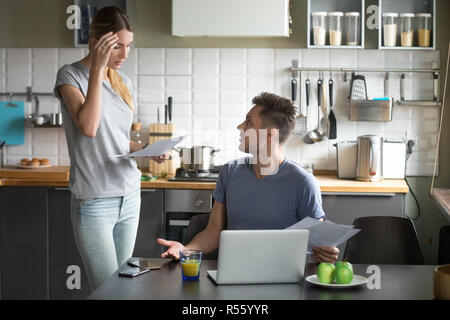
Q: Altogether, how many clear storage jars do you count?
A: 6